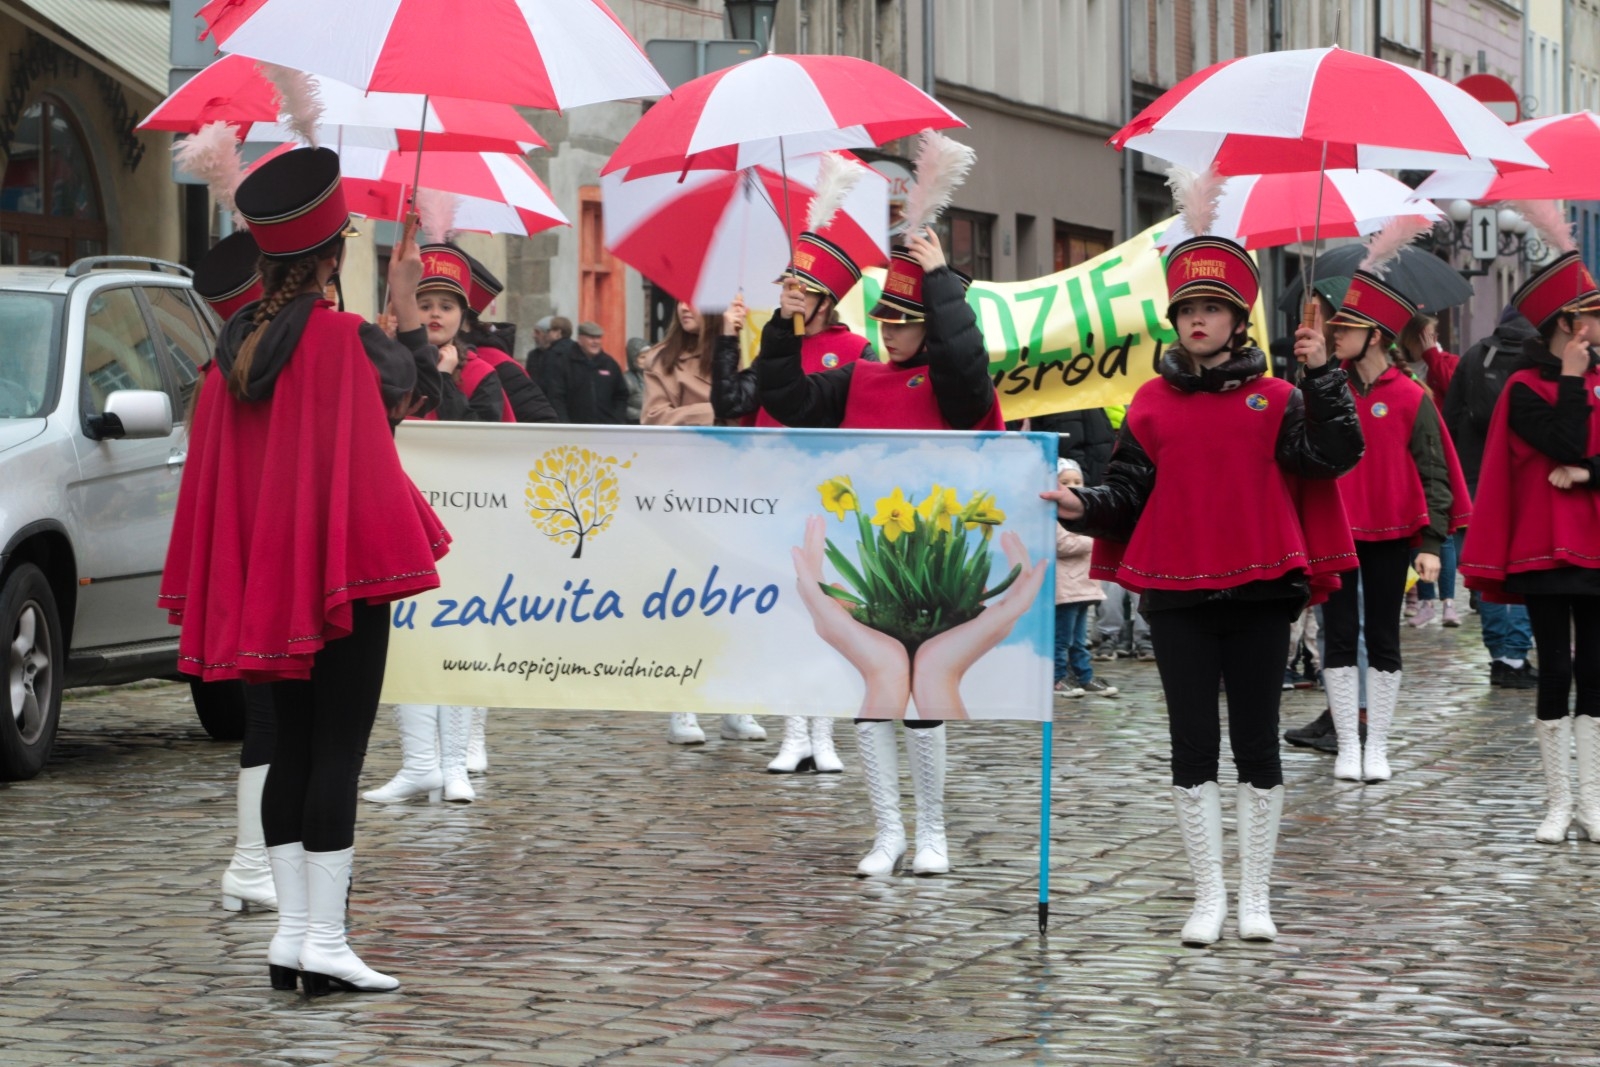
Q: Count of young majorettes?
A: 9